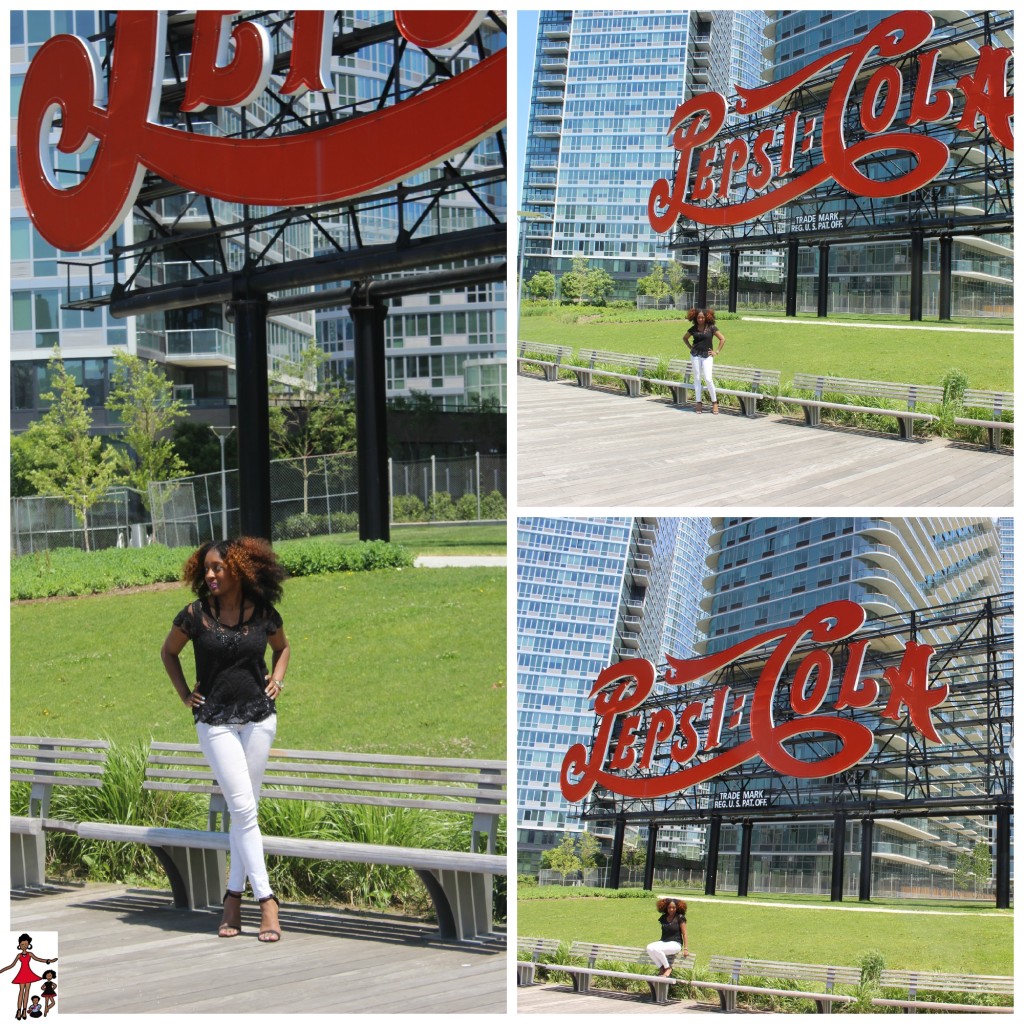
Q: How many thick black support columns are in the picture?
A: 15